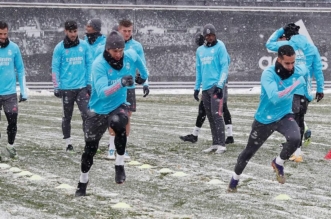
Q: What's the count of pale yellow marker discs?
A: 12